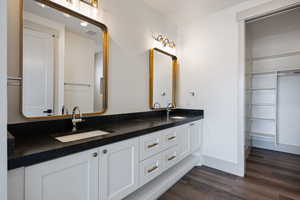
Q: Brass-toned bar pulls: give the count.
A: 4